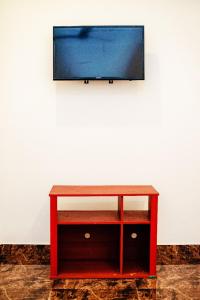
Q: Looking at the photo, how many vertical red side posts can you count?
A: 2